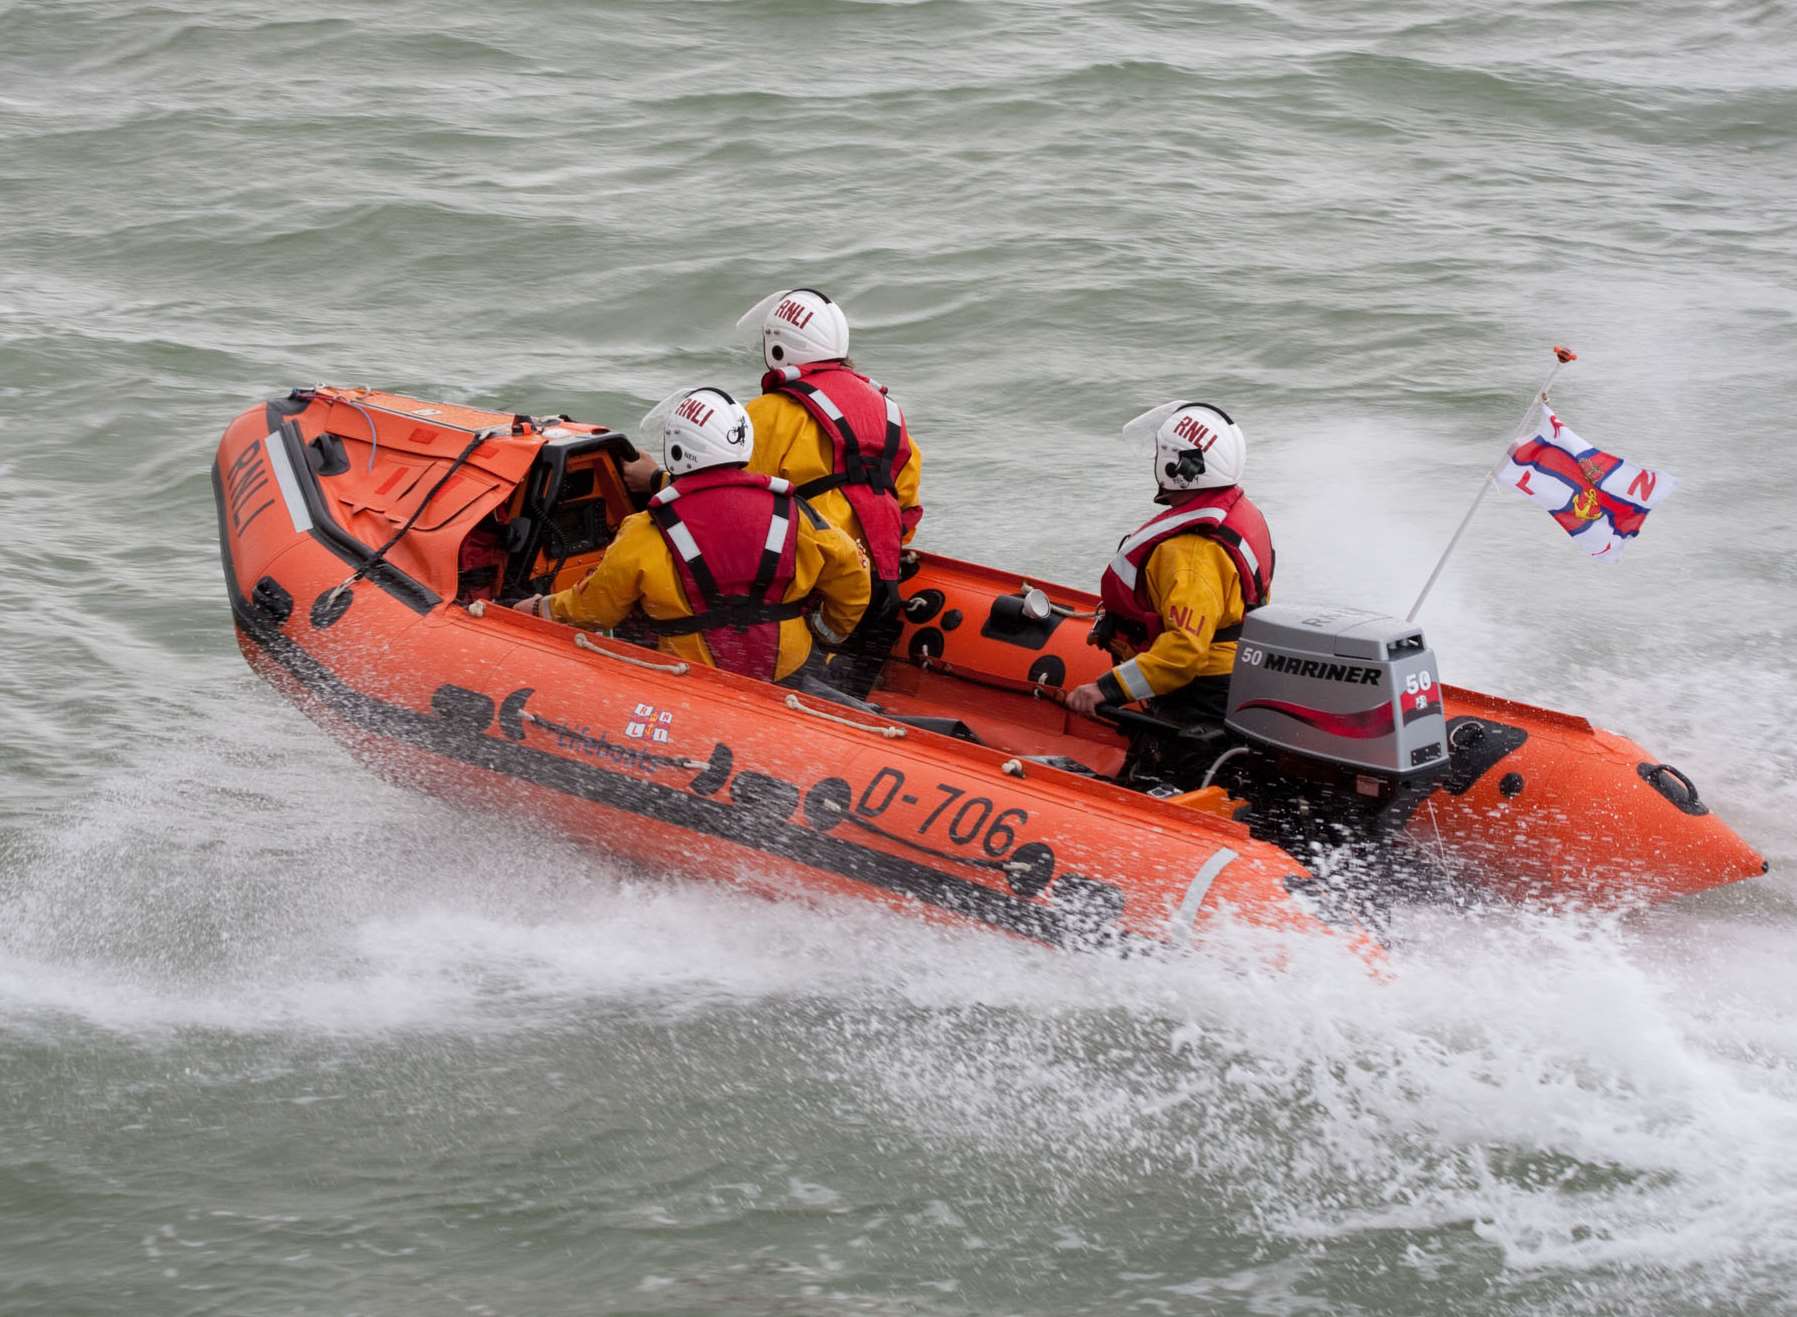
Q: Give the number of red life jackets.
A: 3